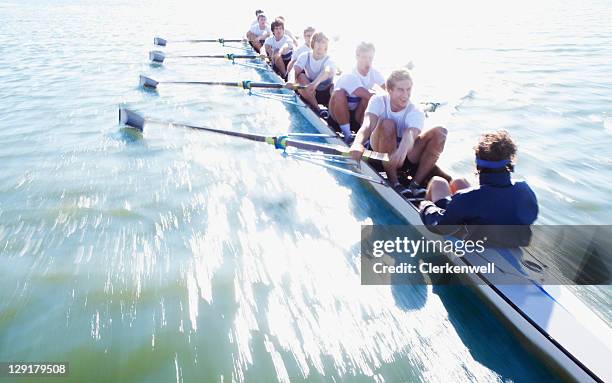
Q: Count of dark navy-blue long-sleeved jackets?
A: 1